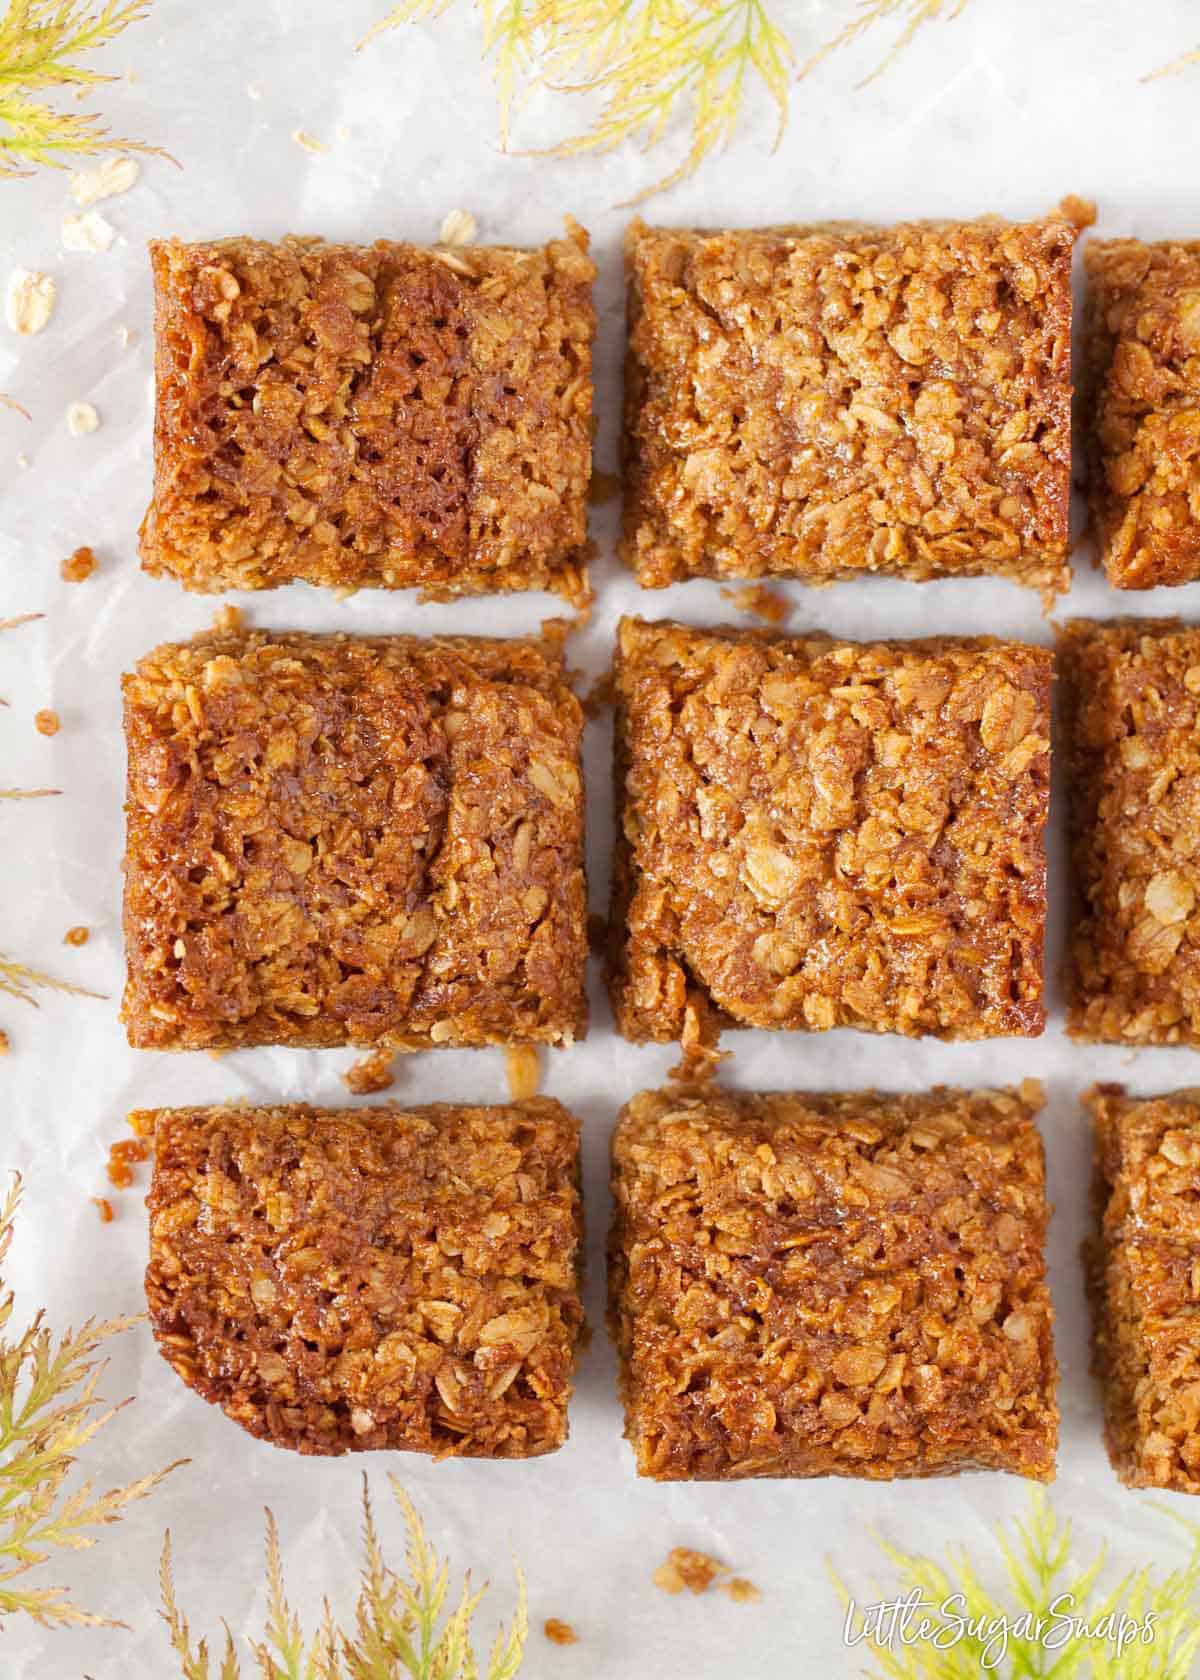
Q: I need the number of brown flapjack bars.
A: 9